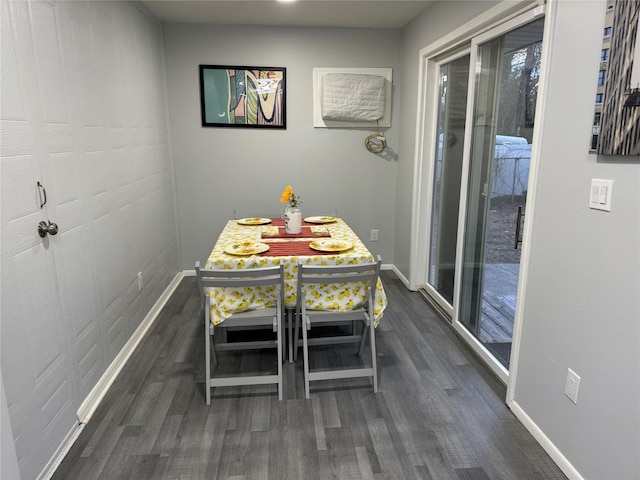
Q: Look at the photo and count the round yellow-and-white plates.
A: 4